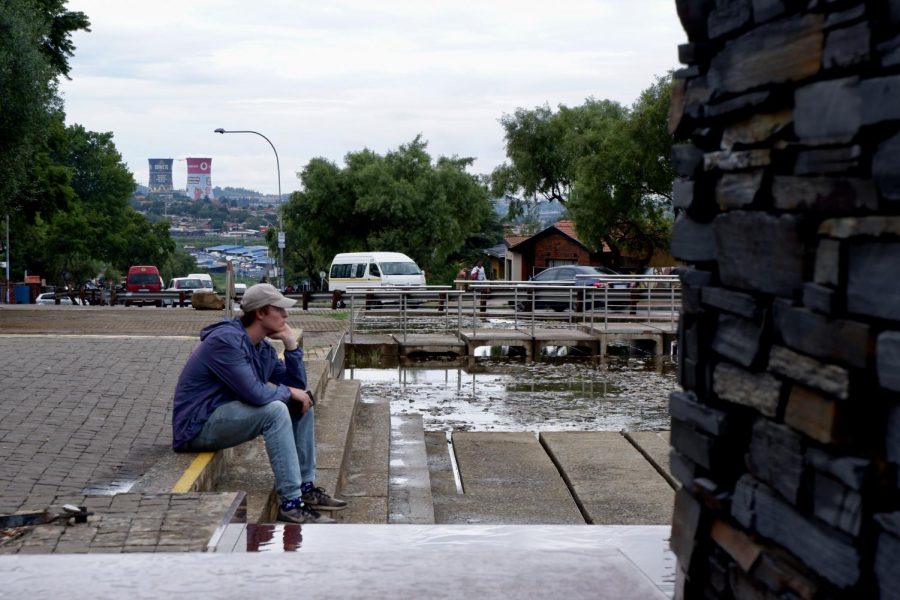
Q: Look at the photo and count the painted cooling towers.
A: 2